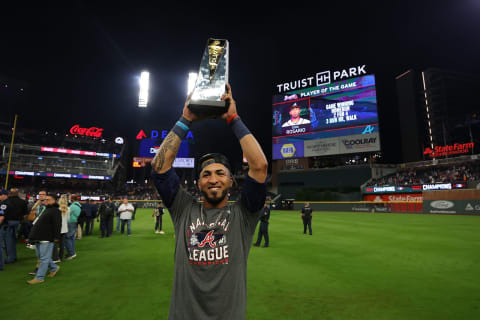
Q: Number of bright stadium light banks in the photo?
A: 2